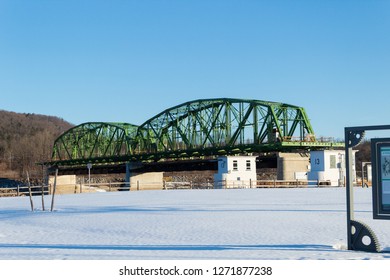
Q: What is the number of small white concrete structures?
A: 2